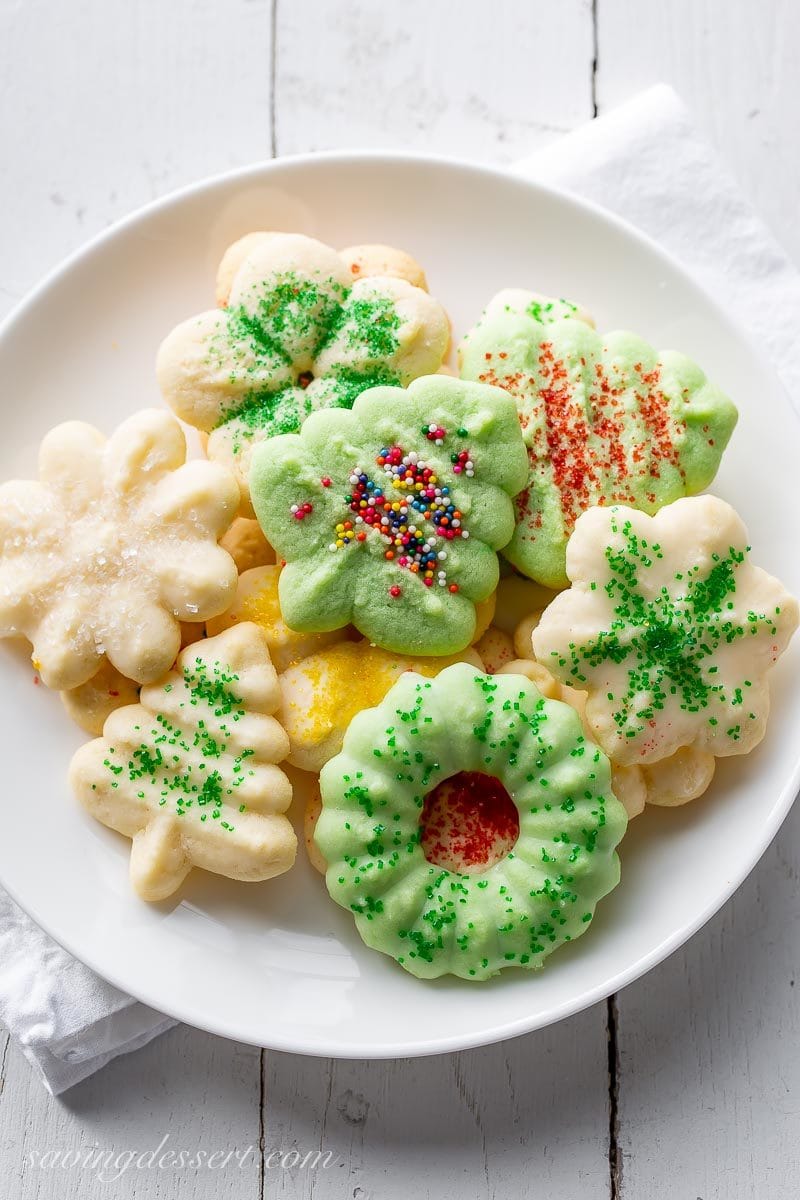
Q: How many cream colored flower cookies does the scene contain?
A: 3